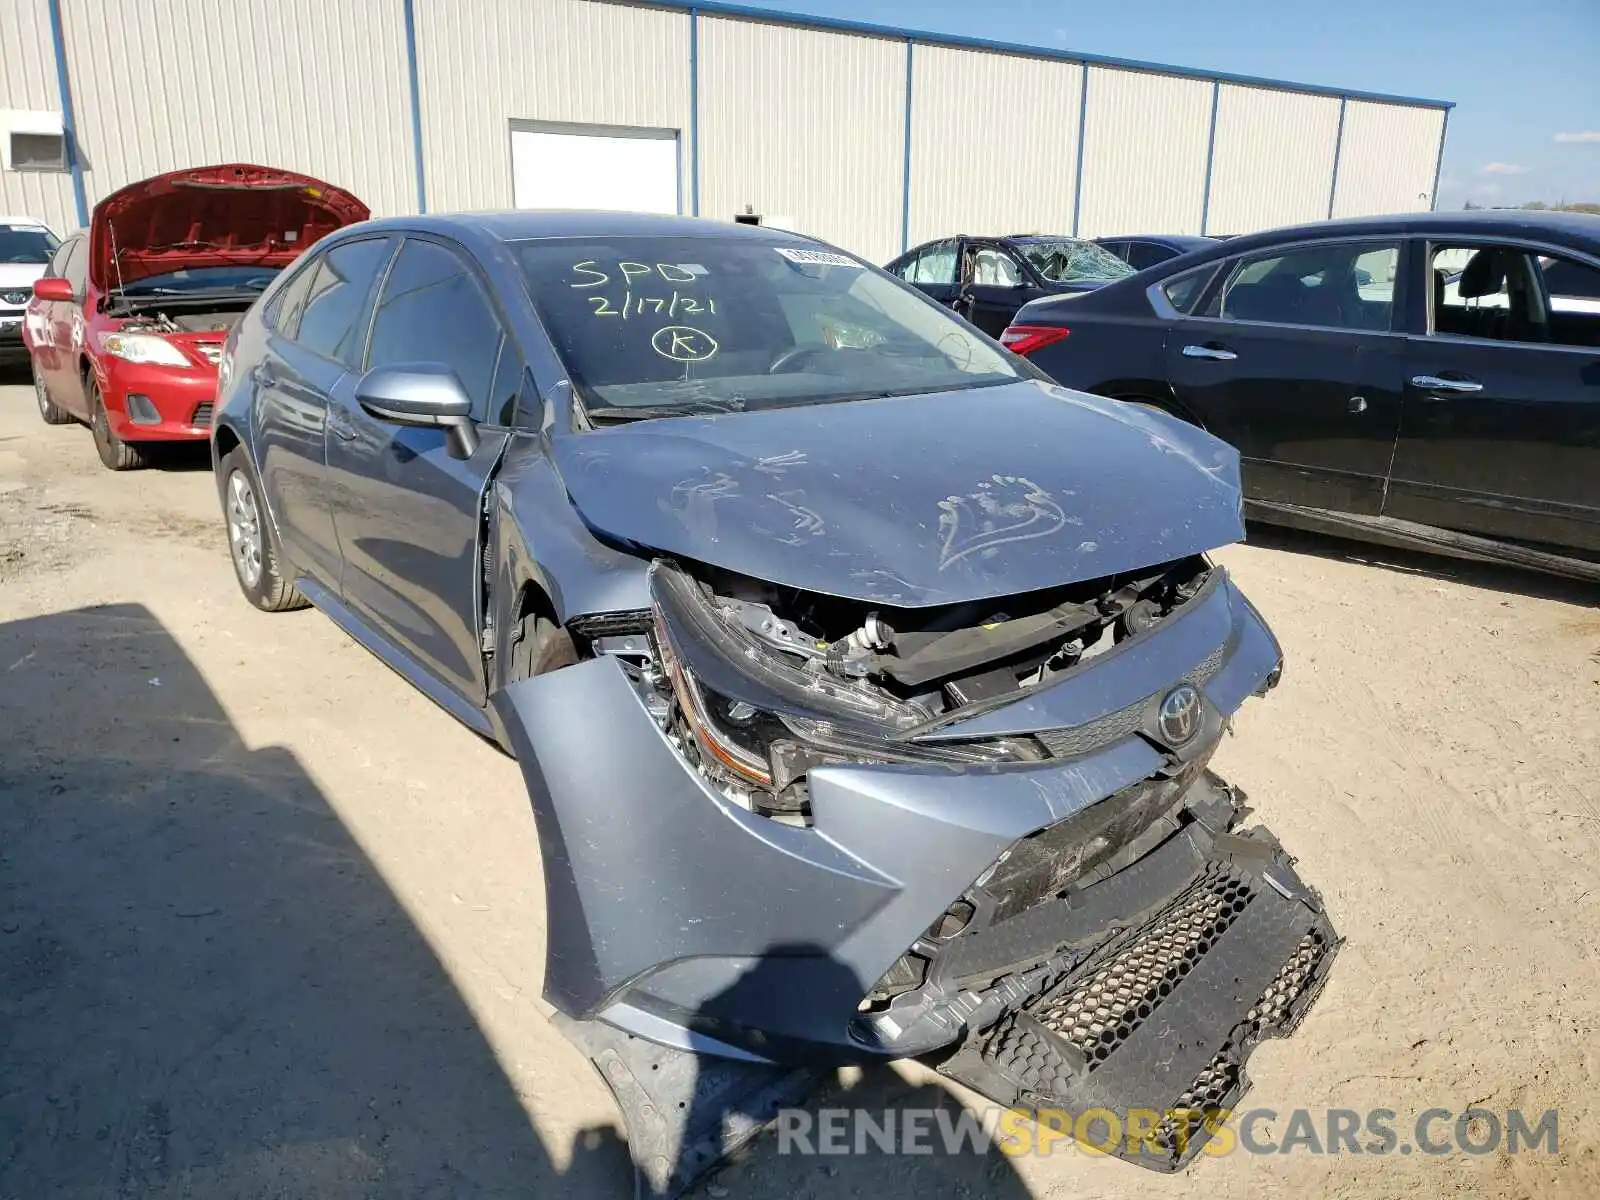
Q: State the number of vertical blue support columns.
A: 8